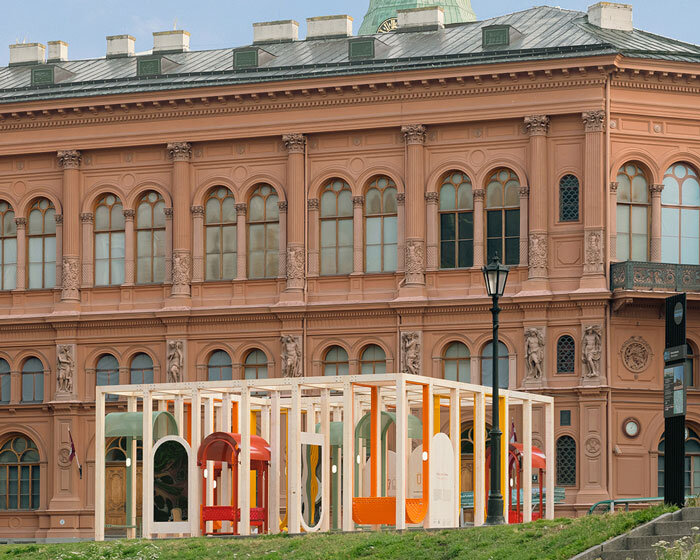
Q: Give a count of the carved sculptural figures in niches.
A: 6